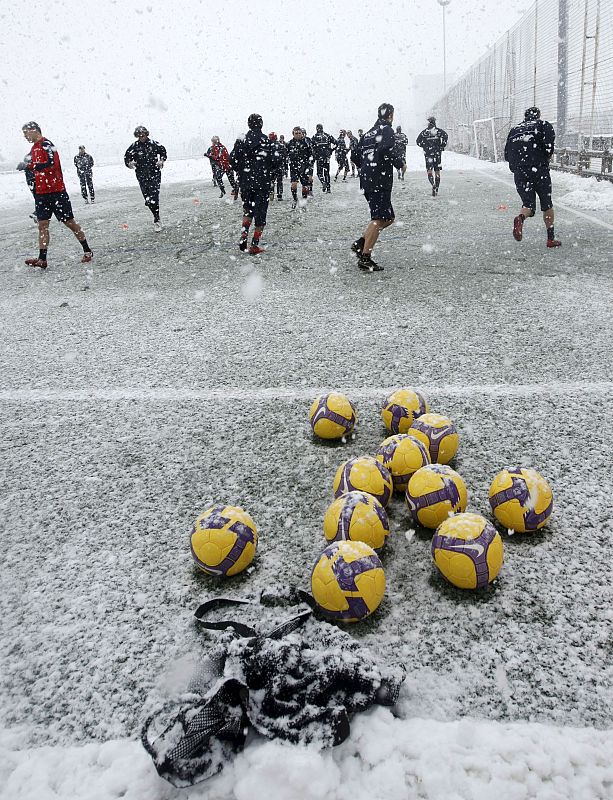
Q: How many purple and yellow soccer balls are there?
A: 11